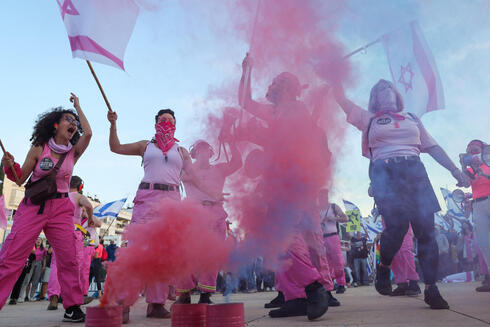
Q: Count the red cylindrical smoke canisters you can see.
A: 3